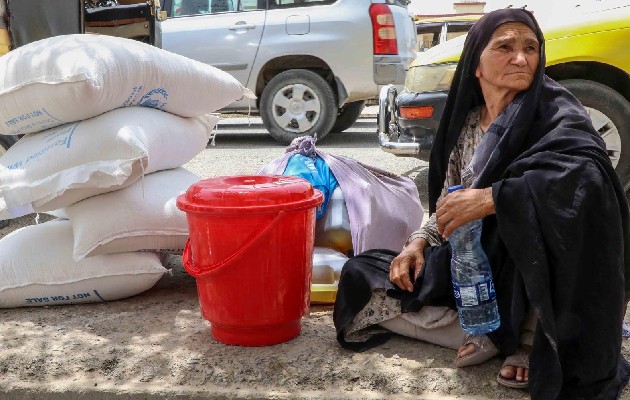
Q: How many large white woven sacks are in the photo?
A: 4